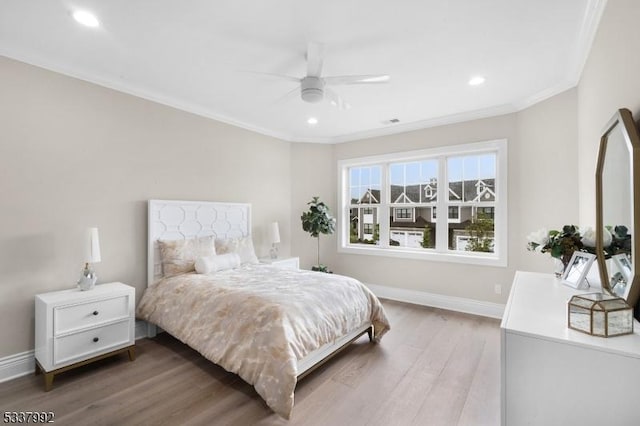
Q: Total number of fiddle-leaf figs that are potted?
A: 1